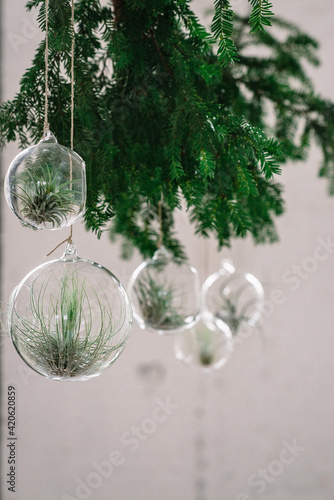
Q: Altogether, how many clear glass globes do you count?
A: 5